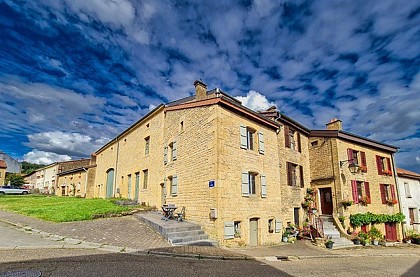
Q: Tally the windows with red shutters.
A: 4